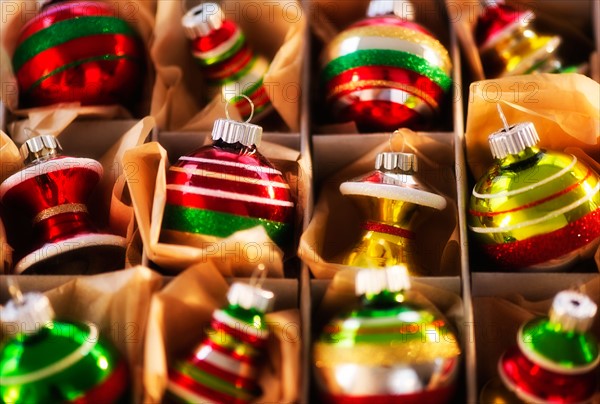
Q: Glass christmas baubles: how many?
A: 12